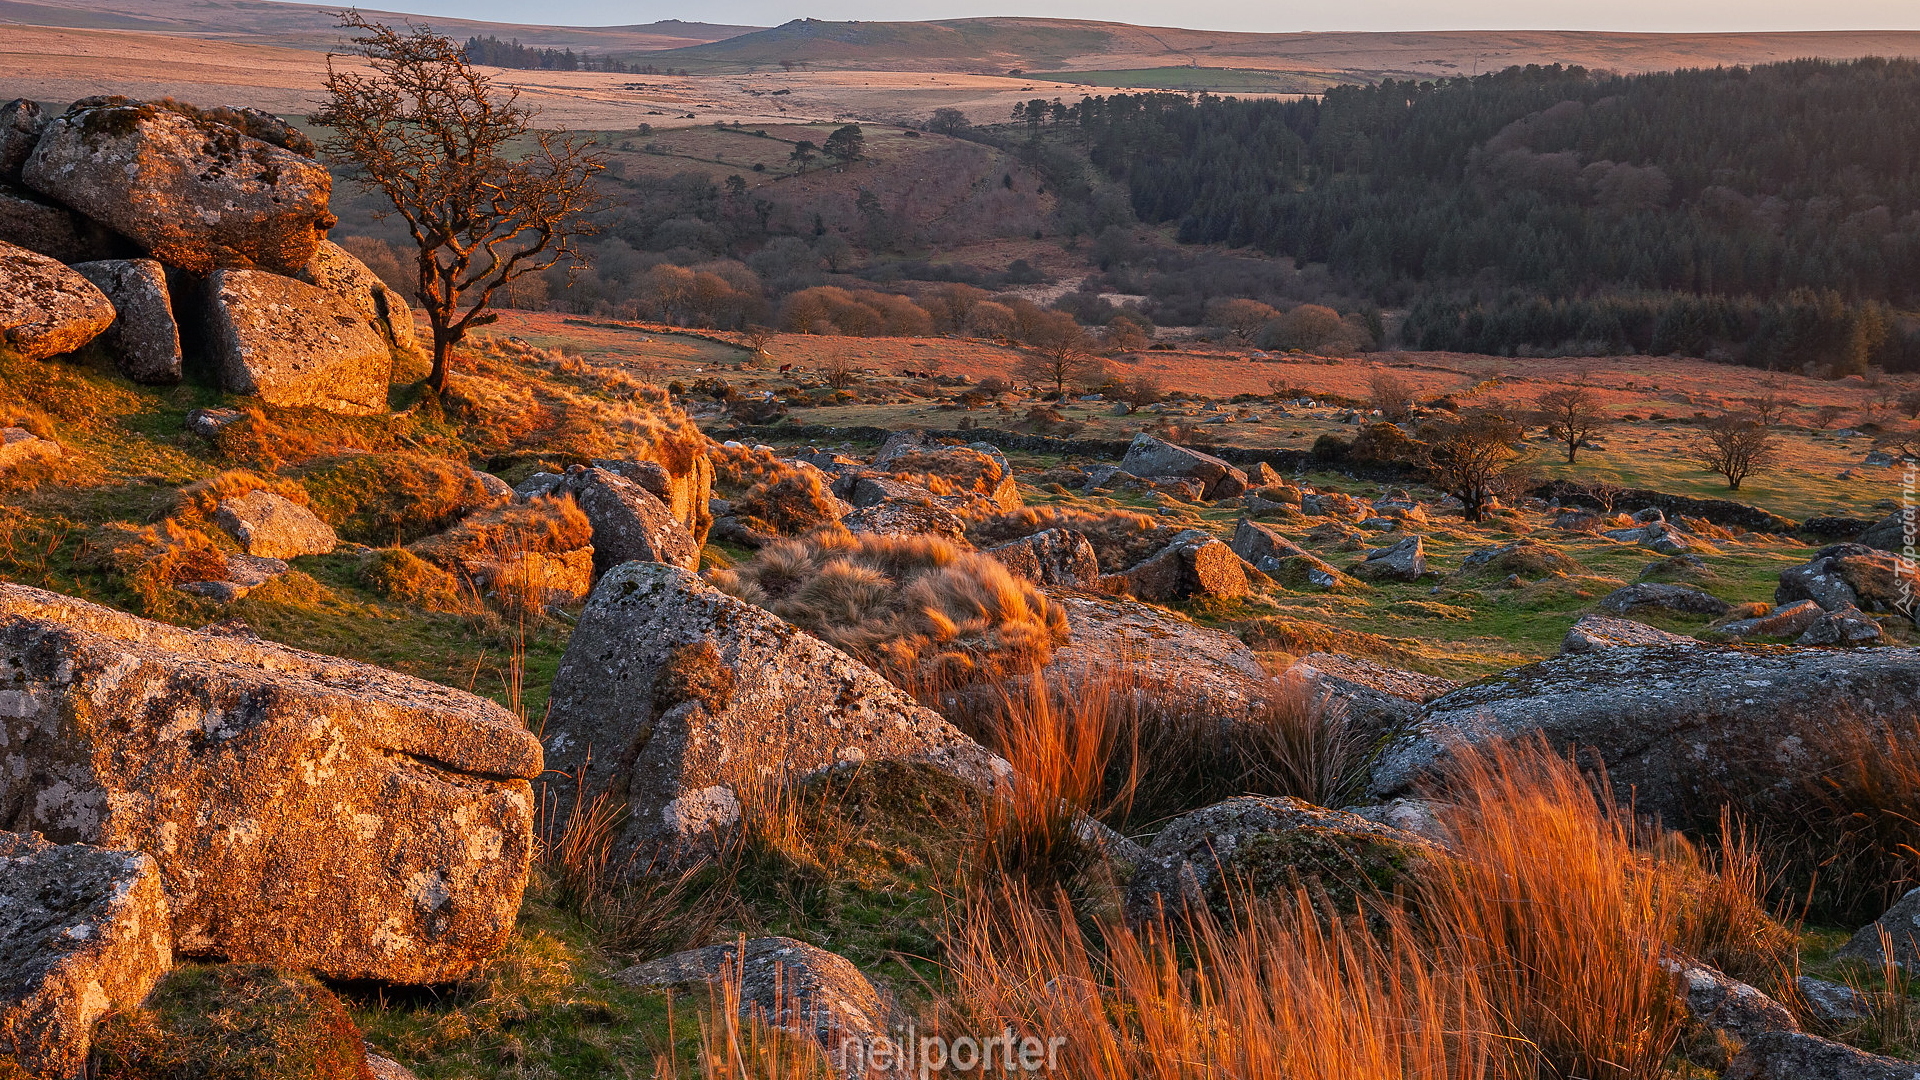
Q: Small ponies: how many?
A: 3